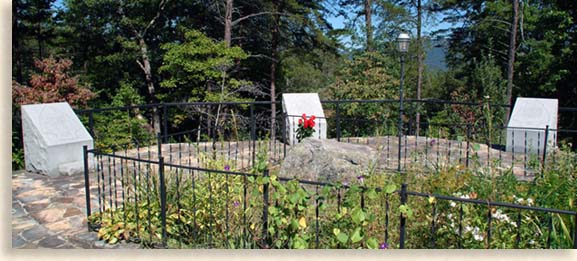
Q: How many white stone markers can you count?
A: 3